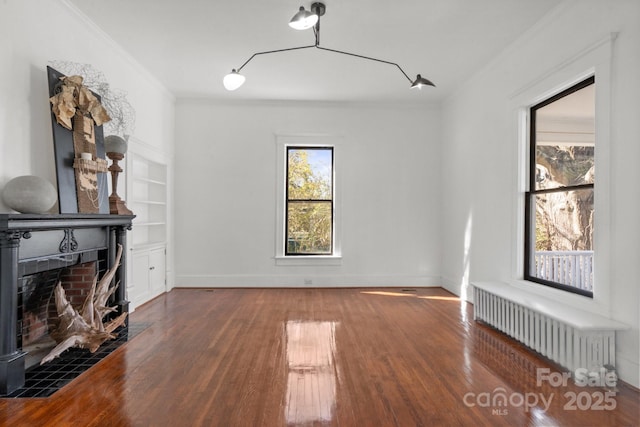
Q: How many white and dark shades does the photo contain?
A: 3